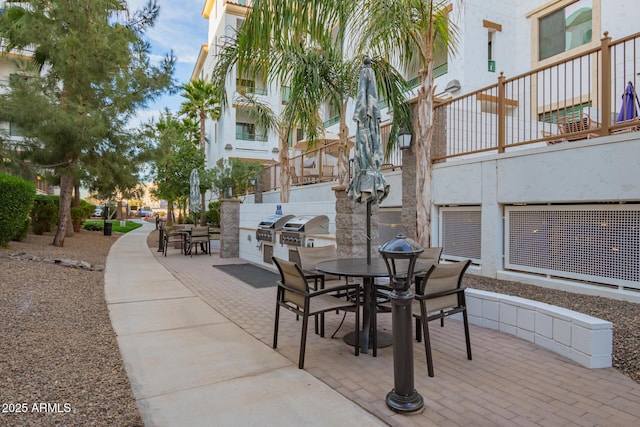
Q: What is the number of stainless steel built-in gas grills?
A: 2